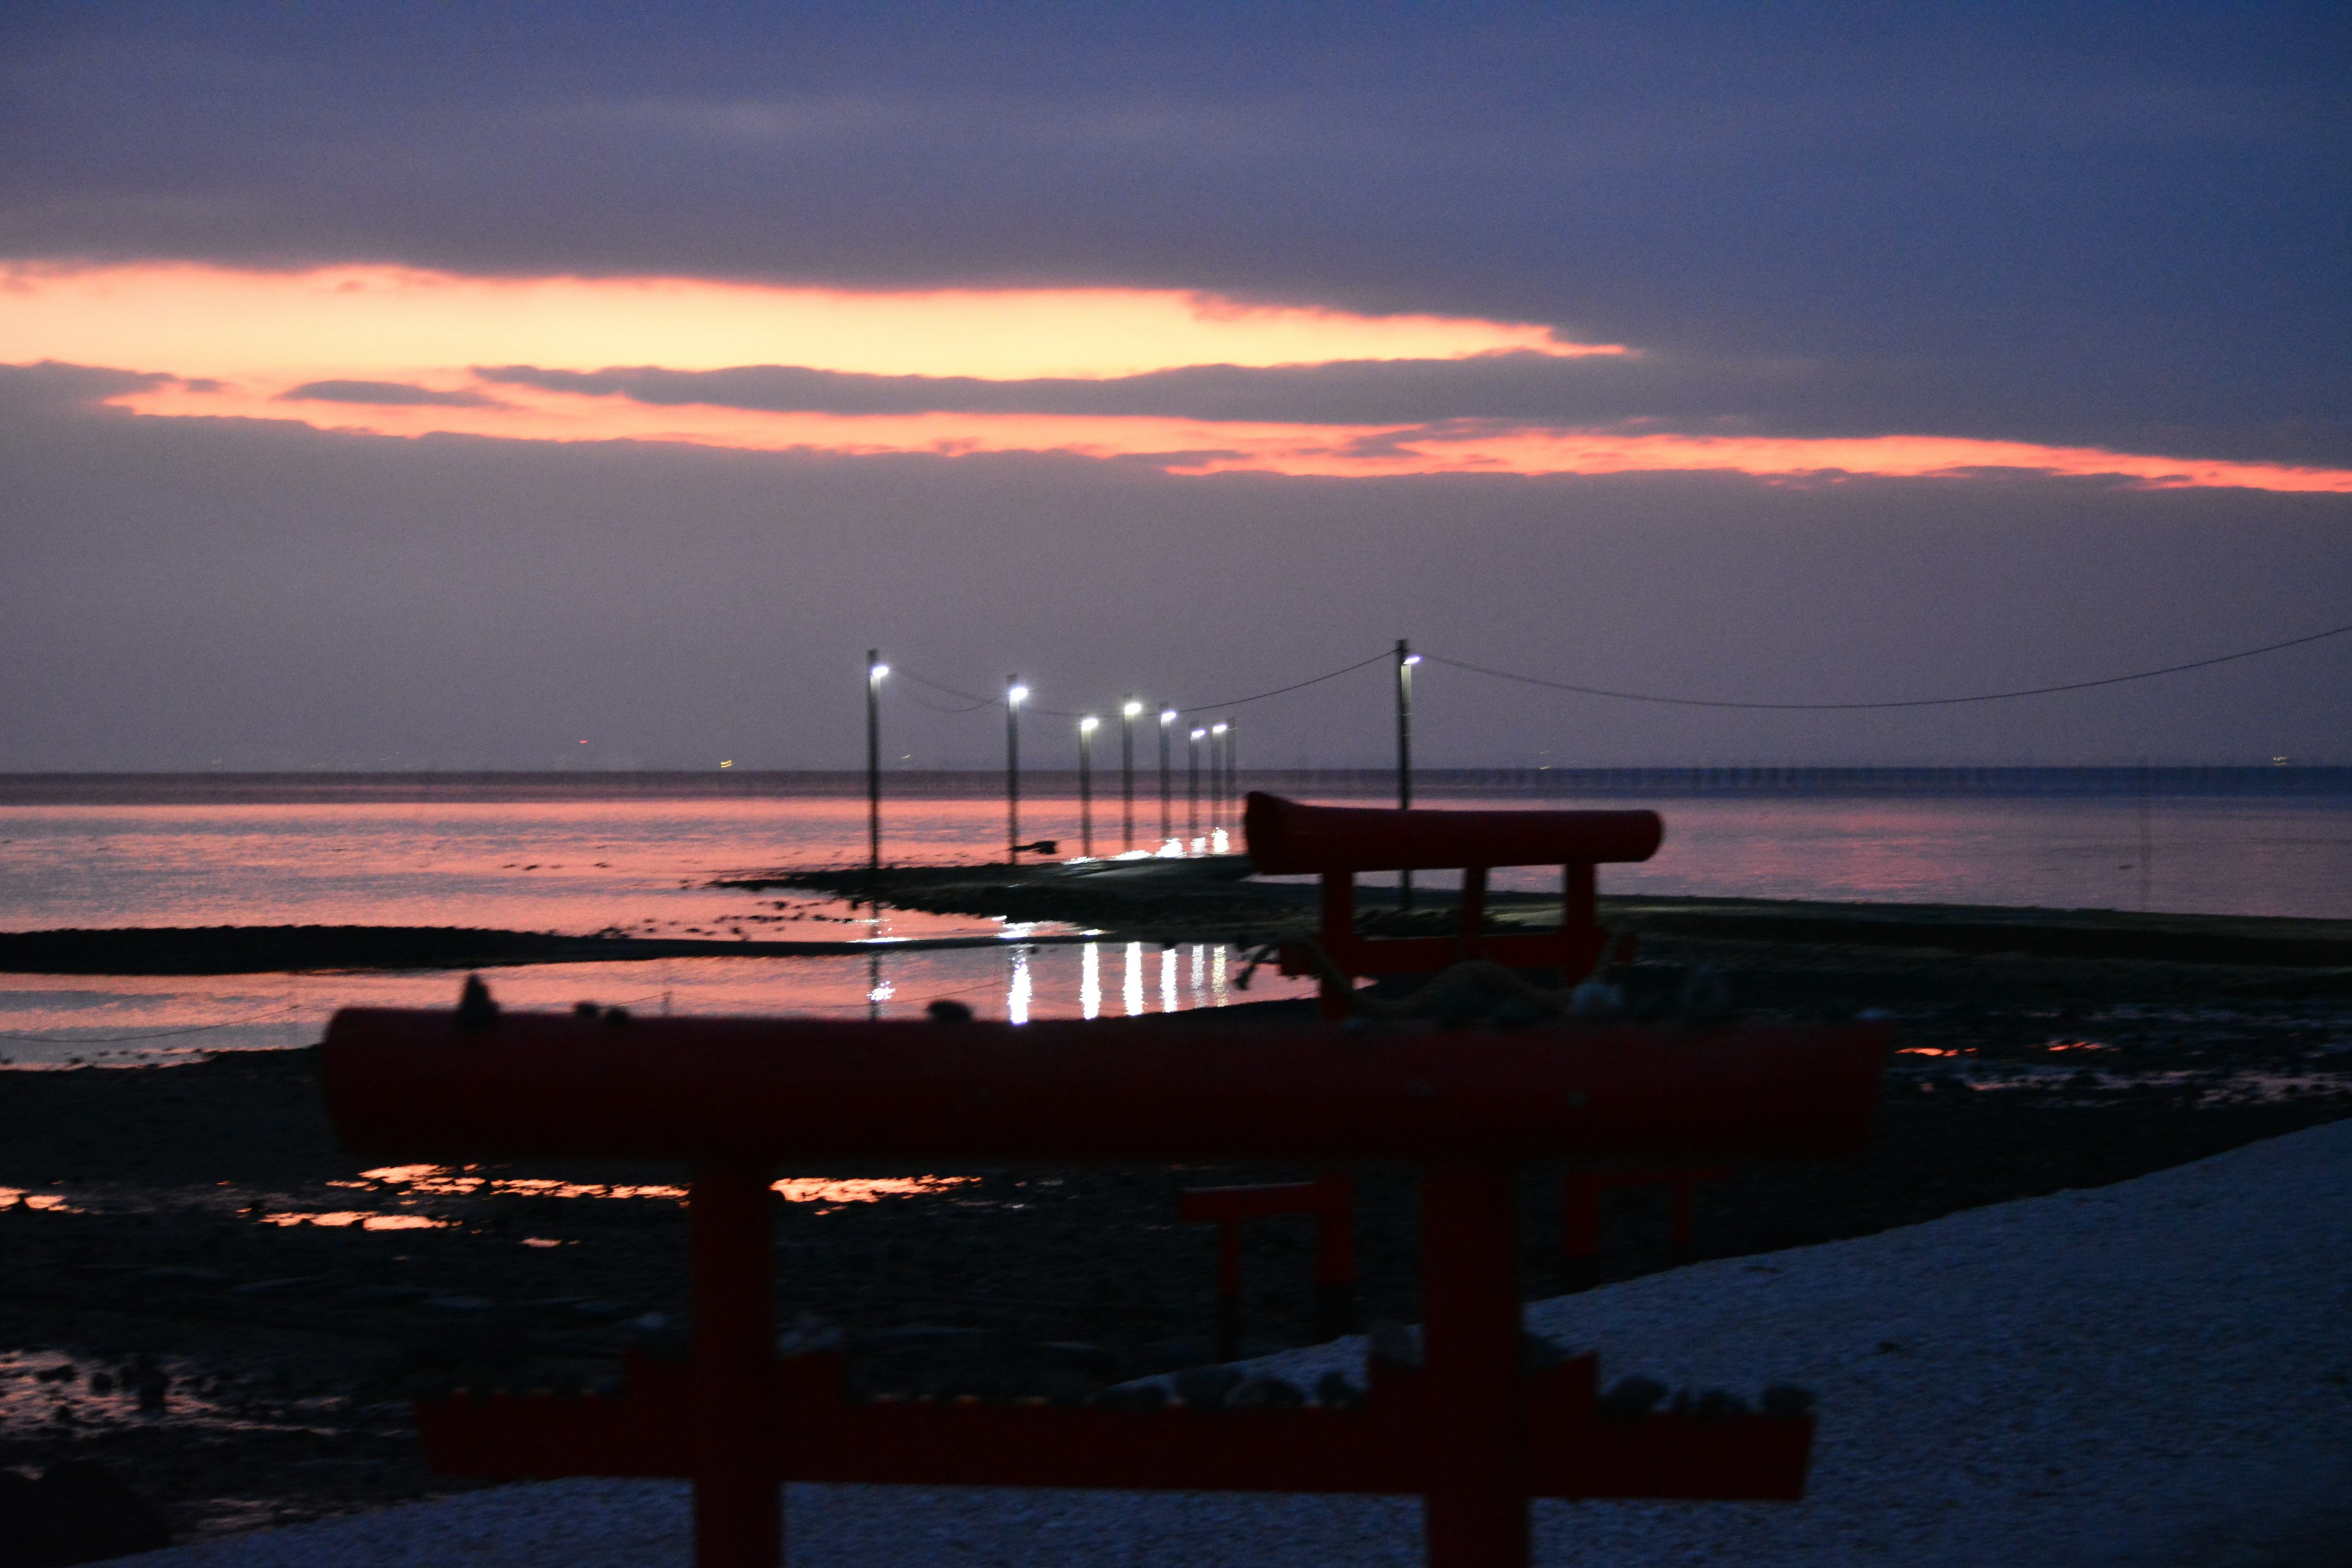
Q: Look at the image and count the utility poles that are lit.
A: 8